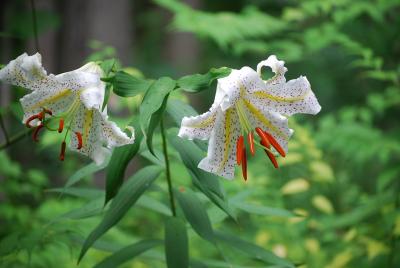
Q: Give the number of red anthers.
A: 12